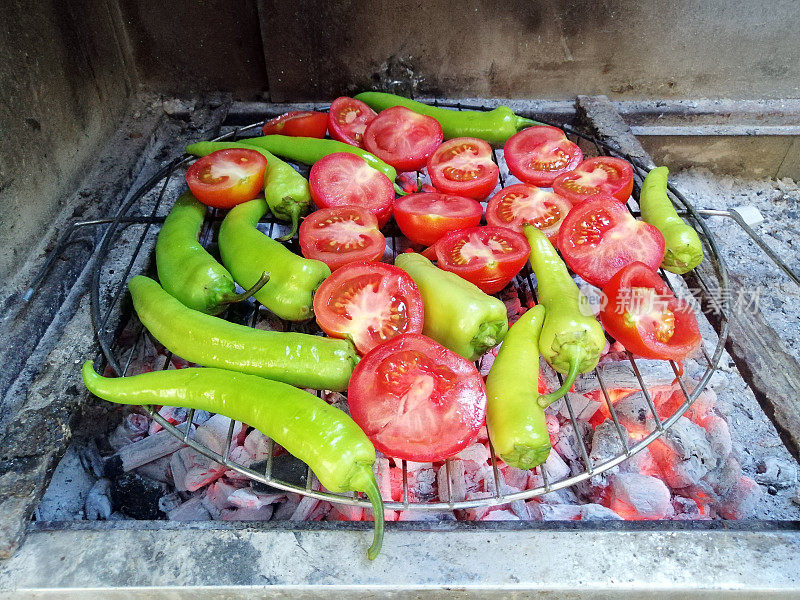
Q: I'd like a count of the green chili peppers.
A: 11